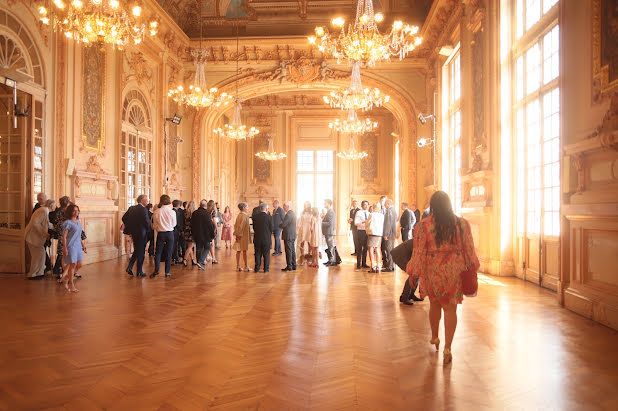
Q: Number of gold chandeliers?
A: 8